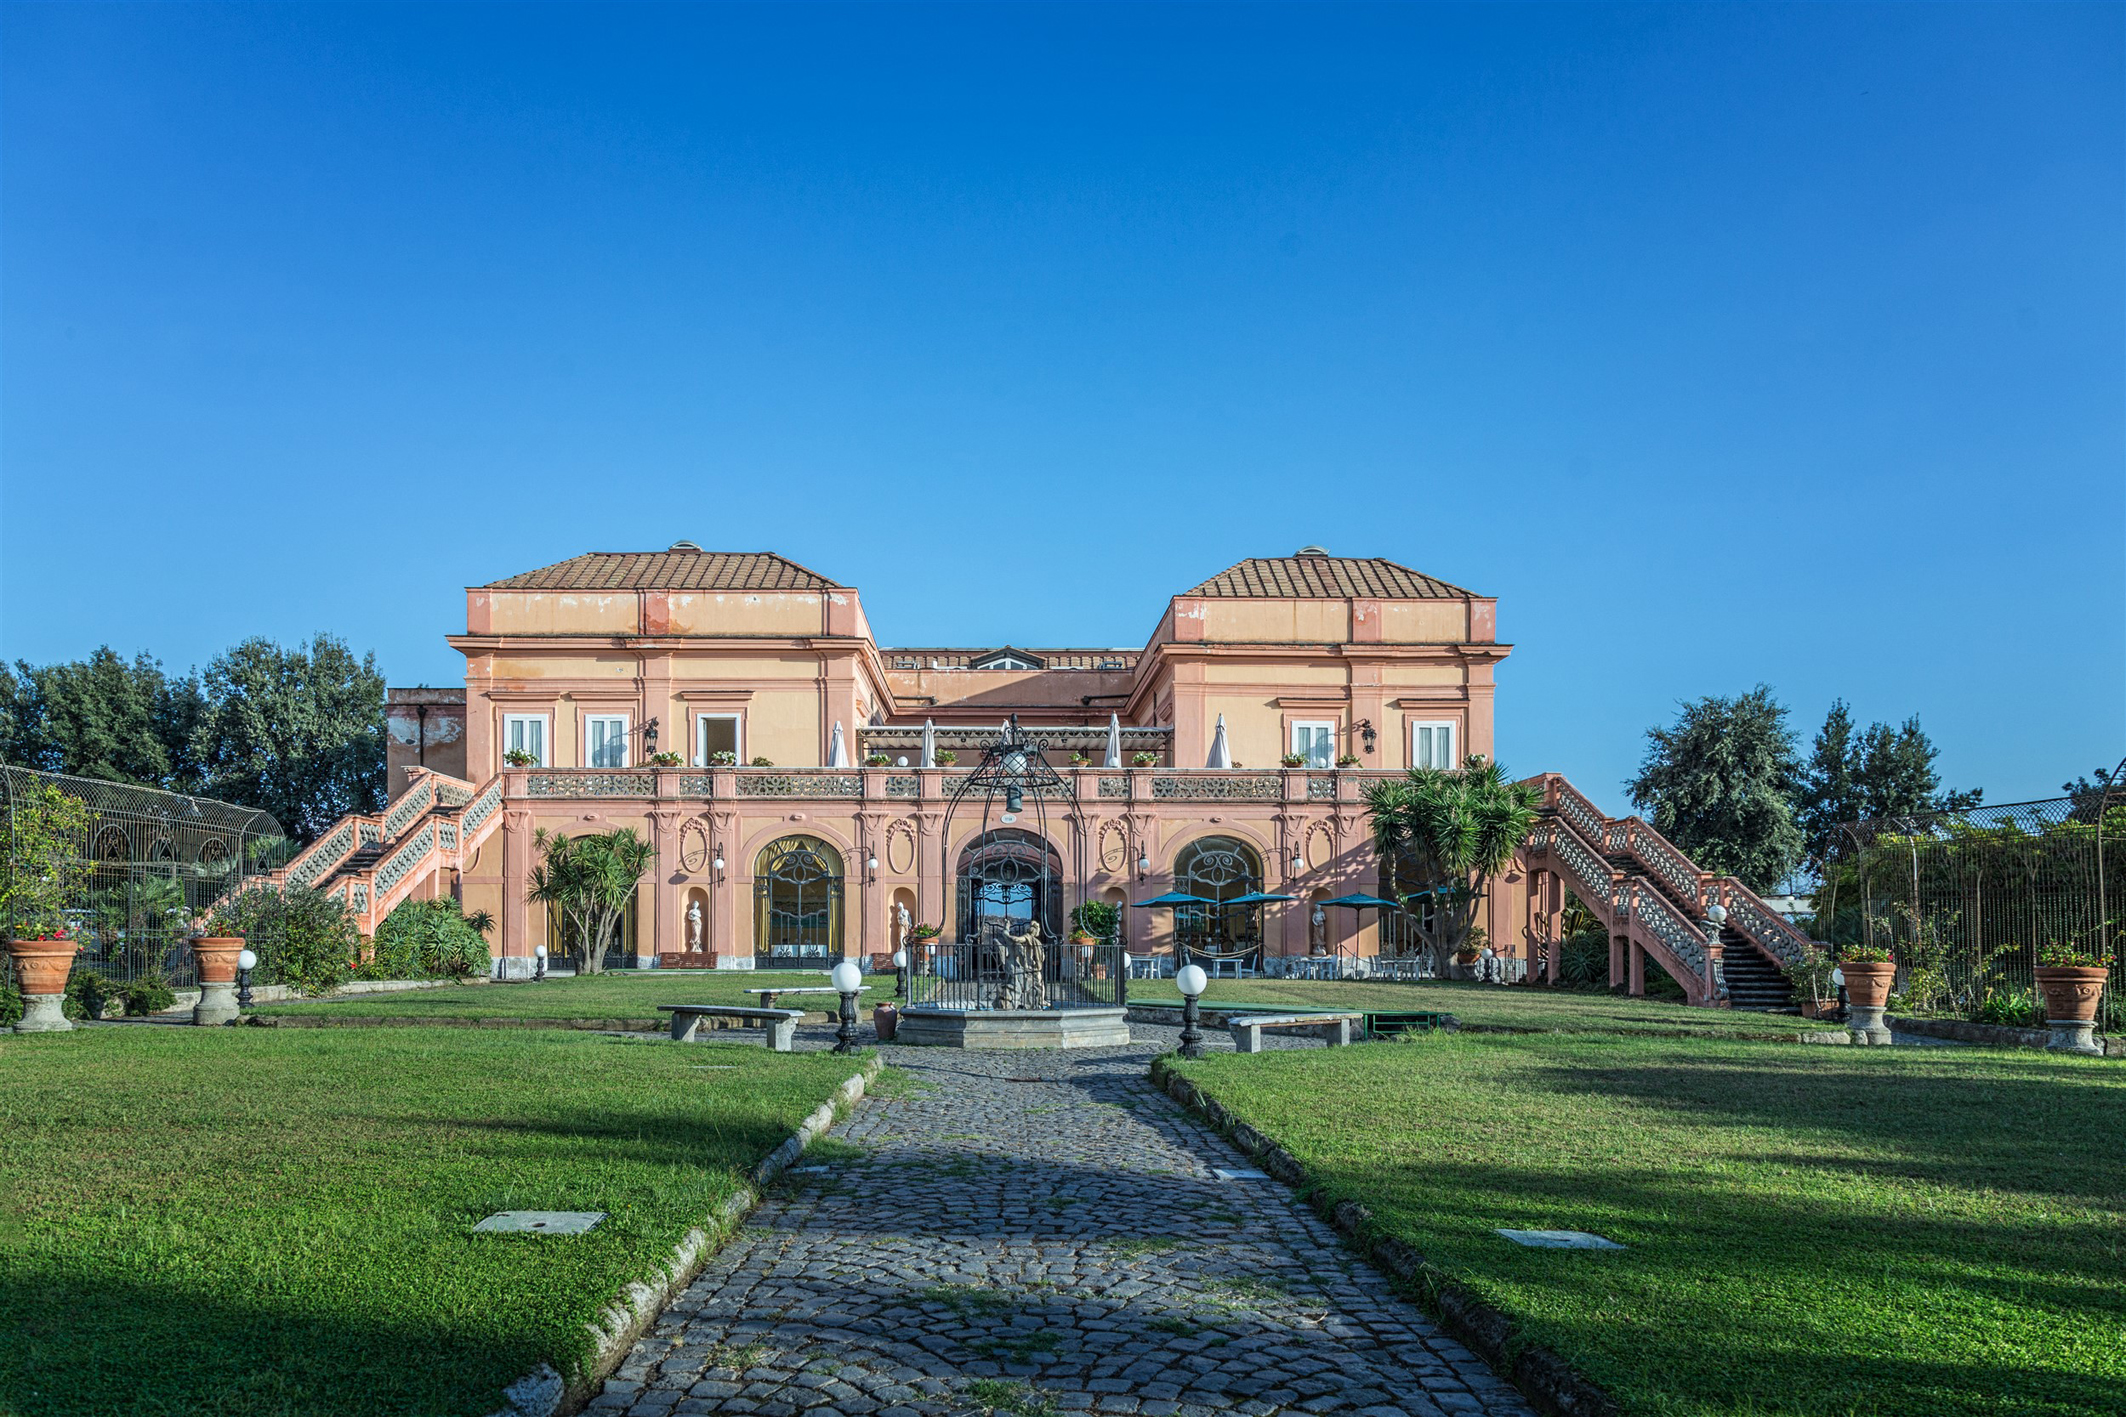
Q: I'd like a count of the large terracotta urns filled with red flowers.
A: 4